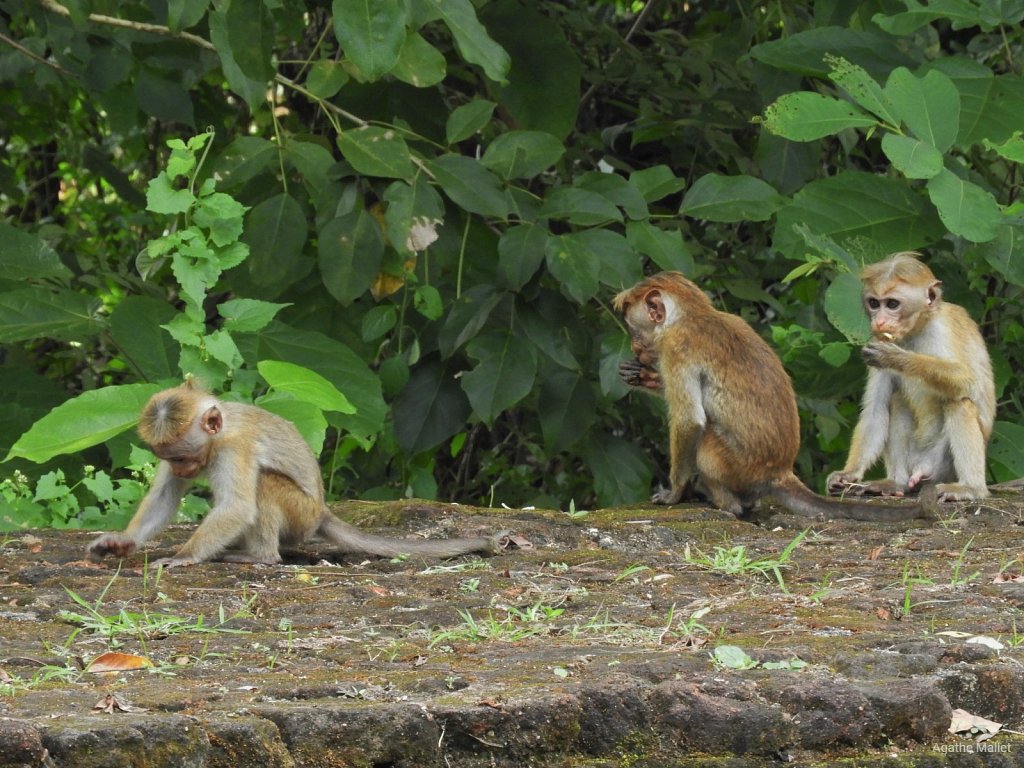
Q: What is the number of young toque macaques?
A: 3